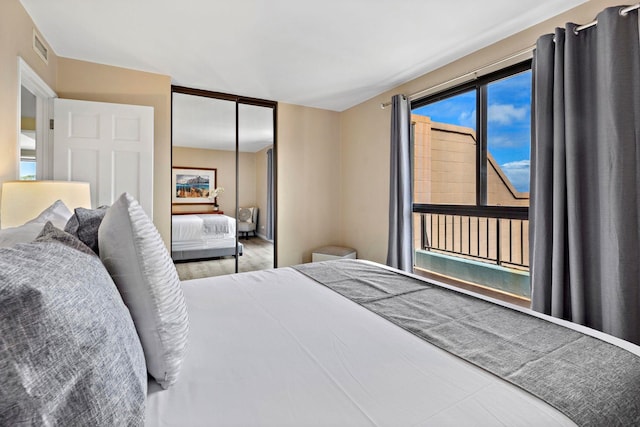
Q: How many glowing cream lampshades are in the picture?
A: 1